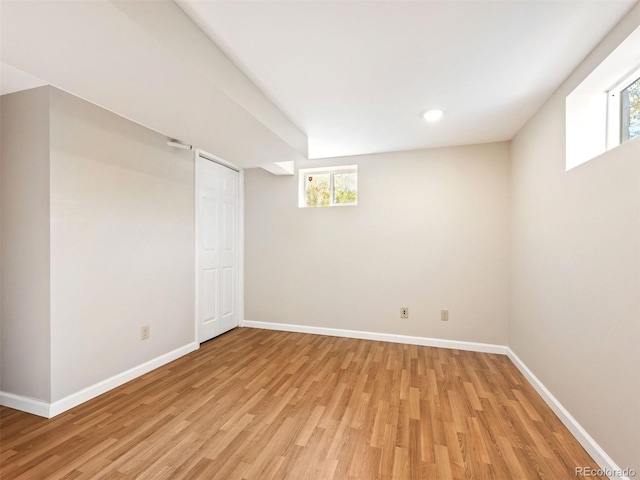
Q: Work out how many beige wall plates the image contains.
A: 3